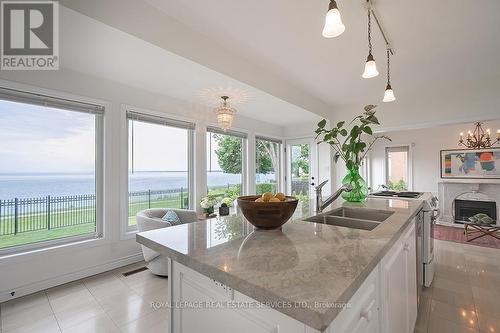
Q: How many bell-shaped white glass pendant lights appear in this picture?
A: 3